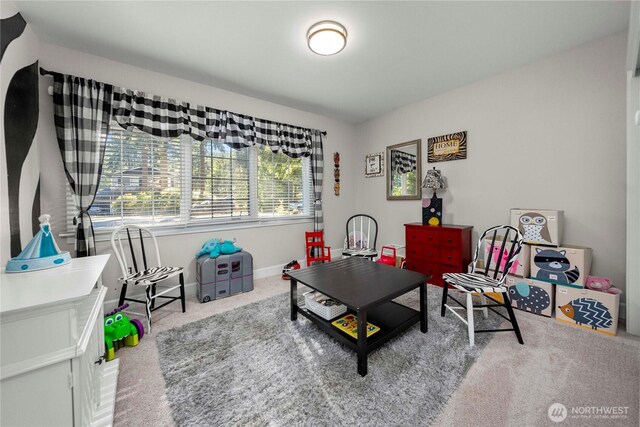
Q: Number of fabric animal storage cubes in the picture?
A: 6